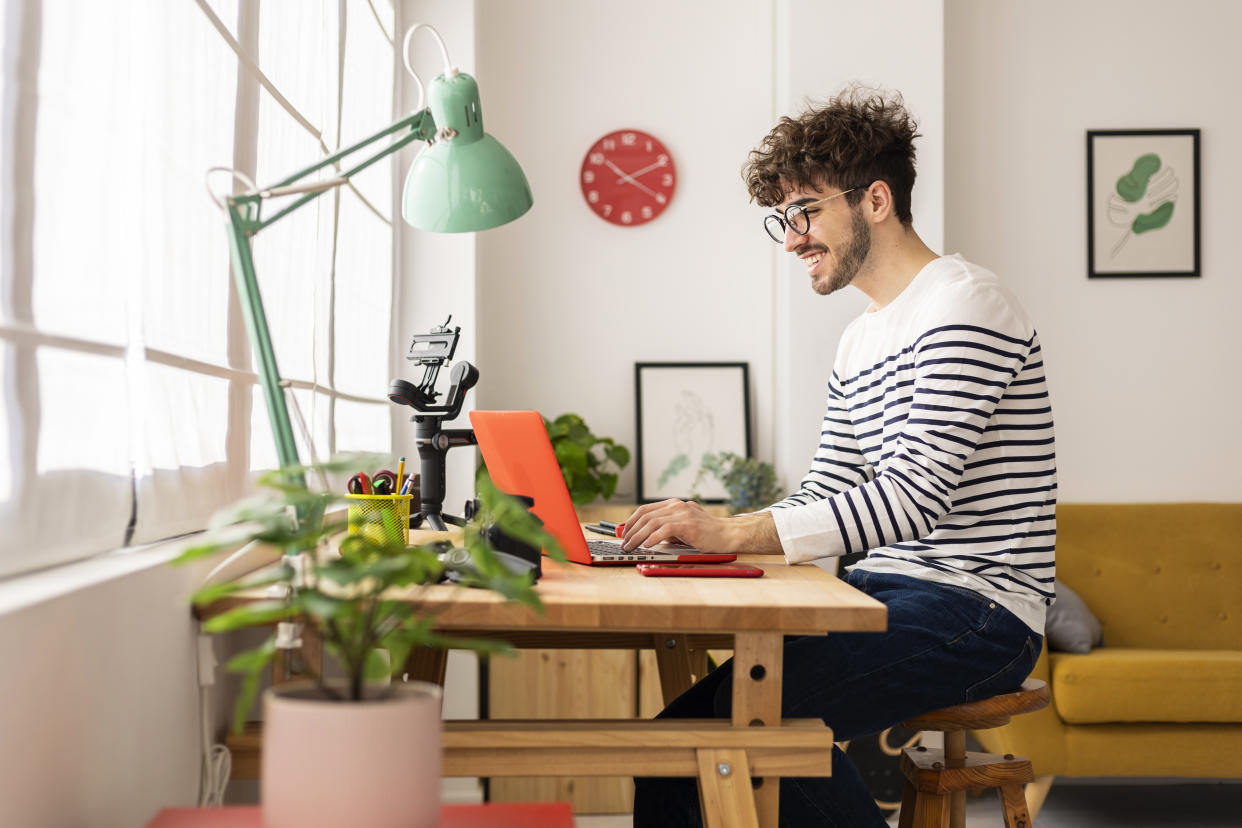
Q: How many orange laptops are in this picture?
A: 1